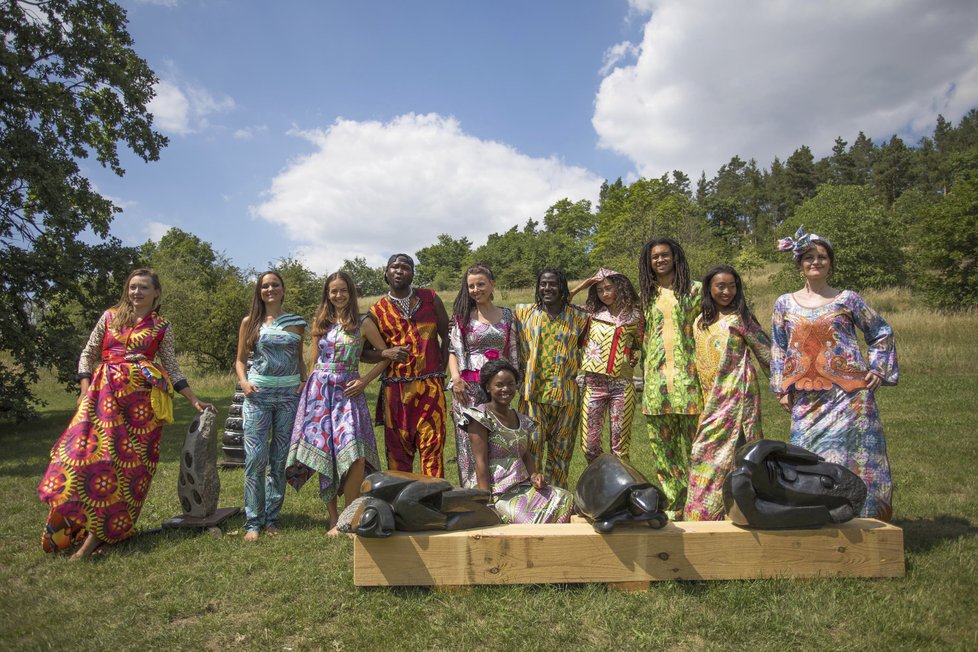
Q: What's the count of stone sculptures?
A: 5